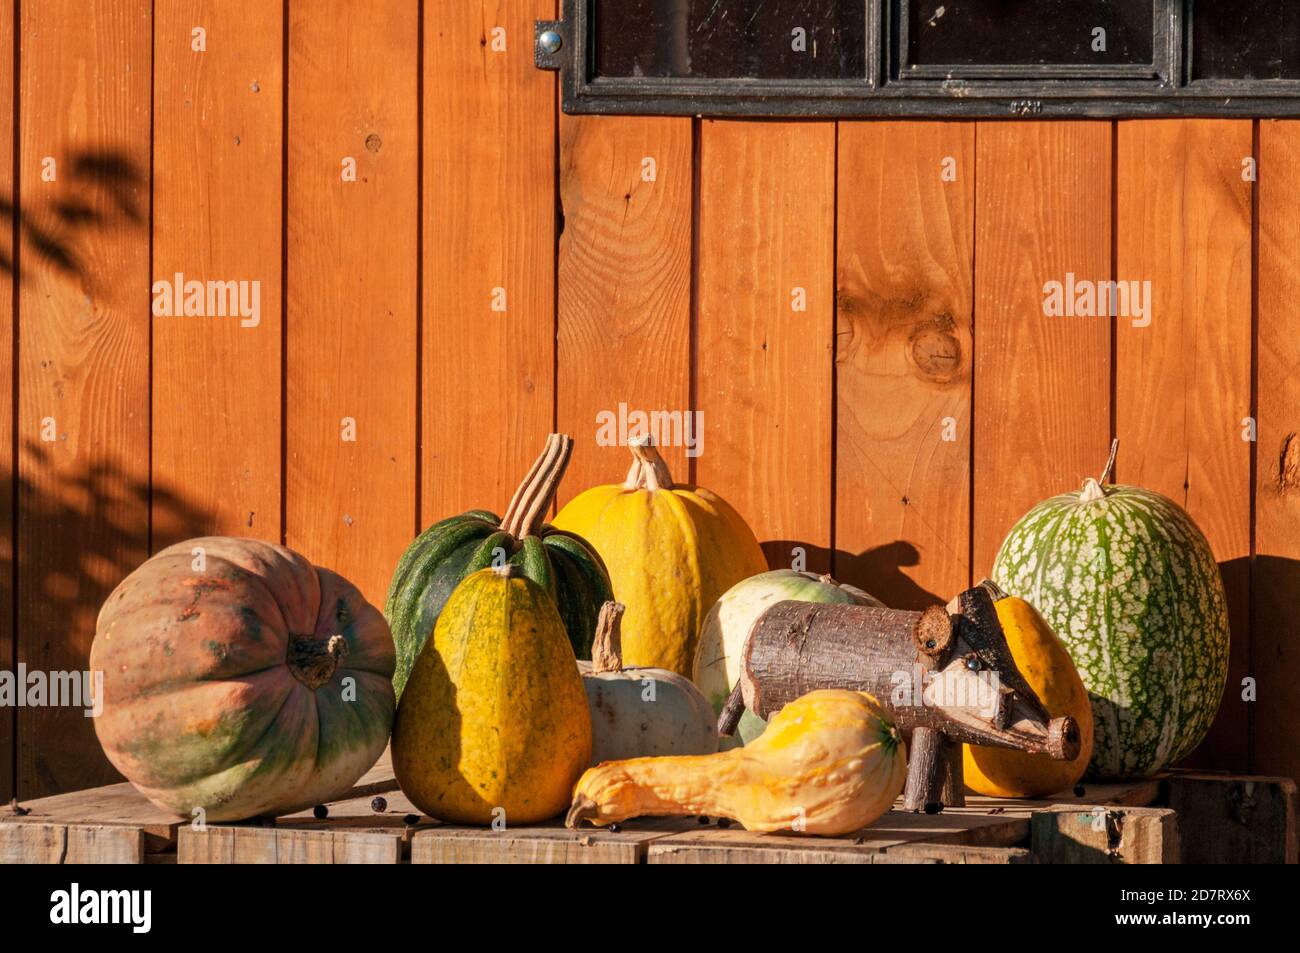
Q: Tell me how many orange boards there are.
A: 11